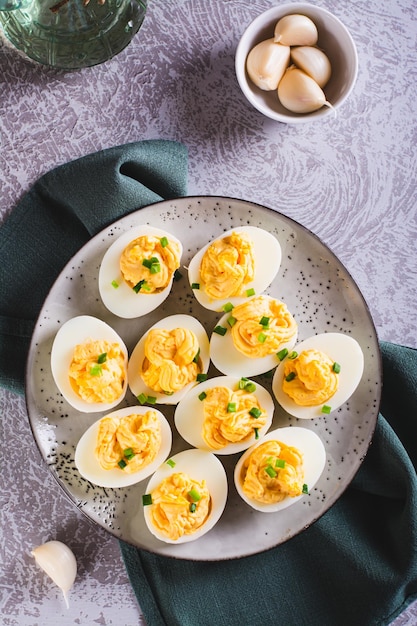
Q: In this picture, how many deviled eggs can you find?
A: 10